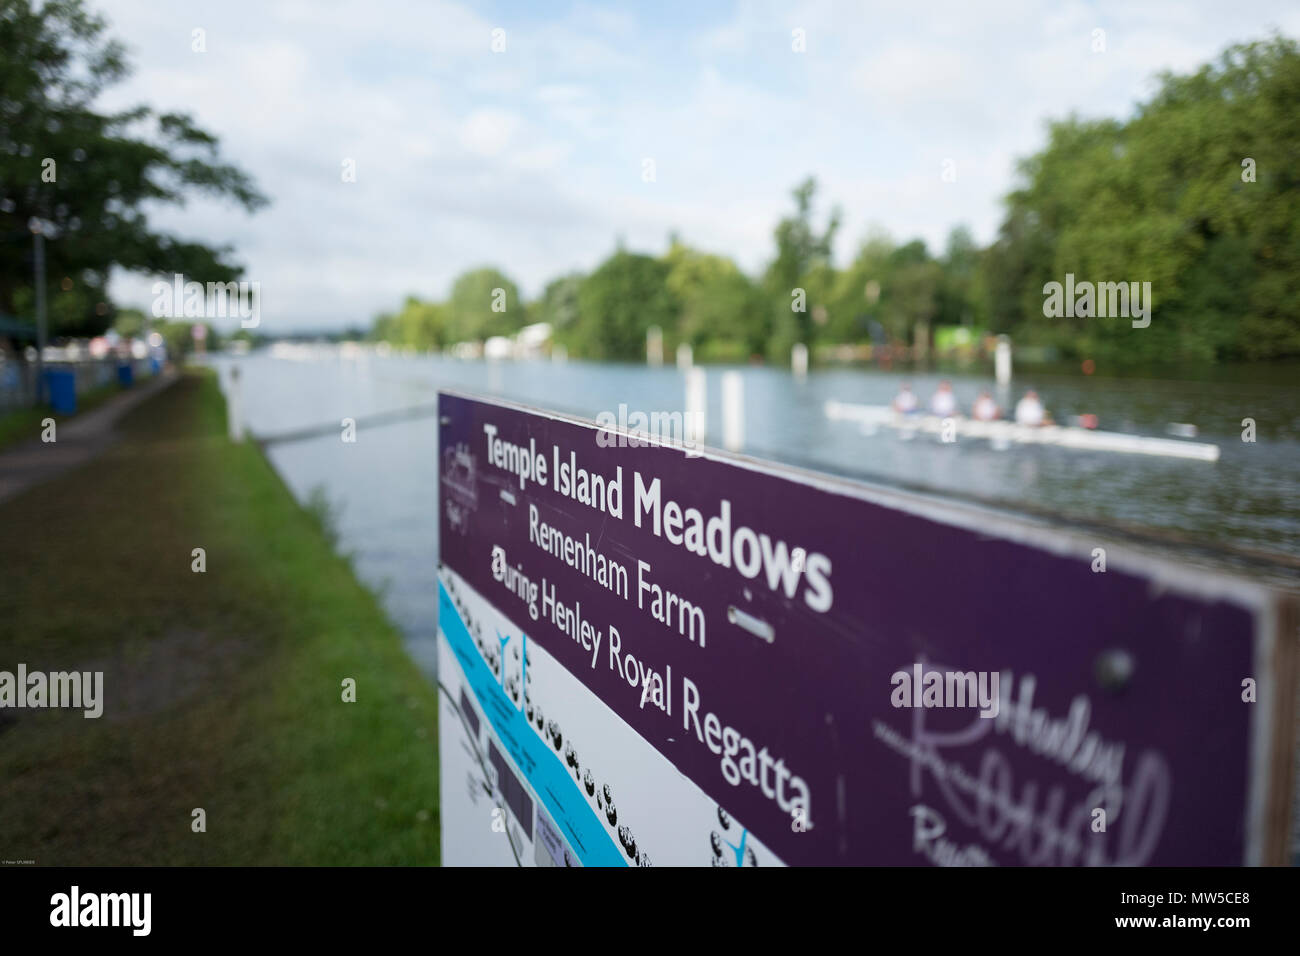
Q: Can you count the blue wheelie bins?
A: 3